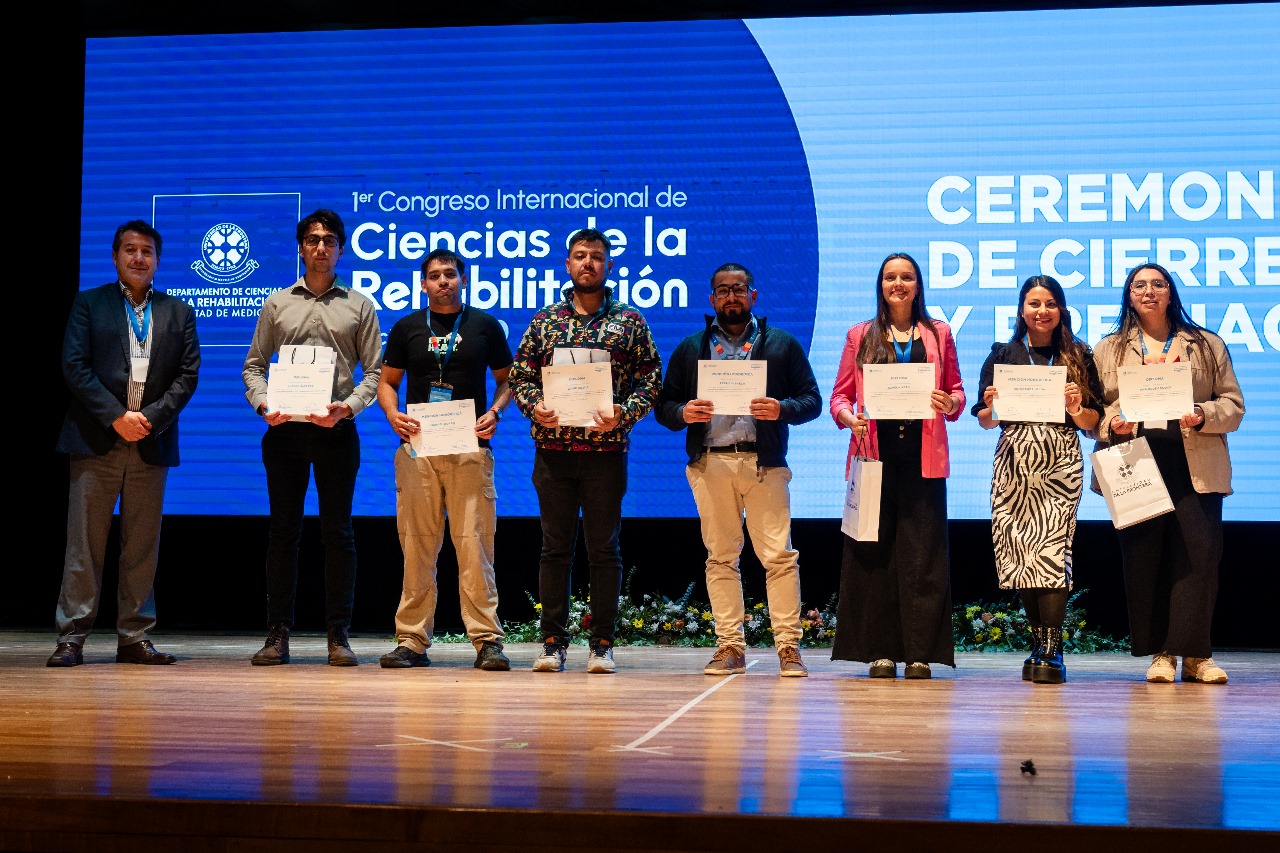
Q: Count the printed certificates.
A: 7